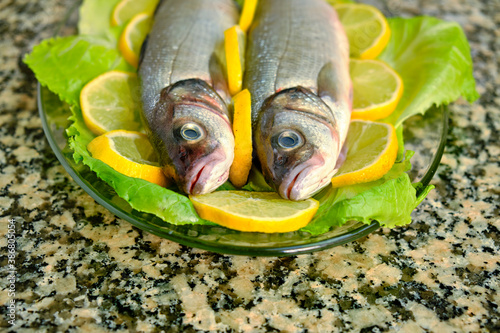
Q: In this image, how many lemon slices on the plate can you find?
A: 11